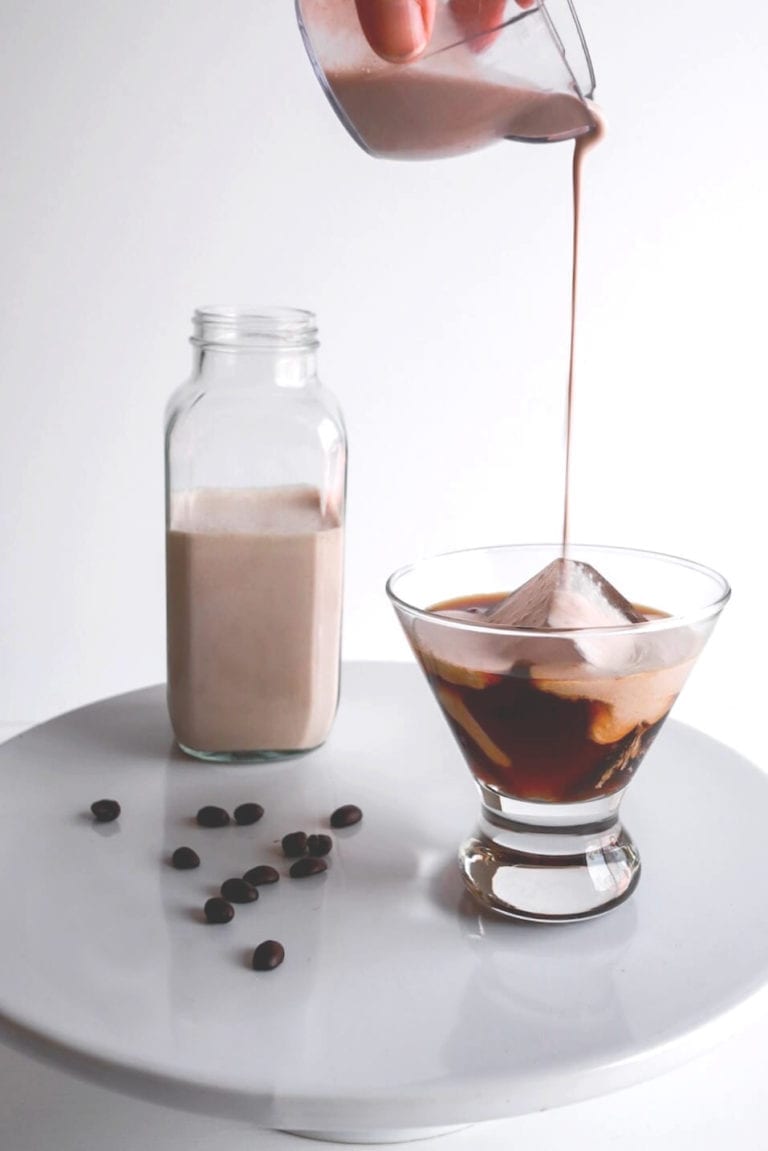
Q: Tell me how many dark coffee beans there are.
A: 12